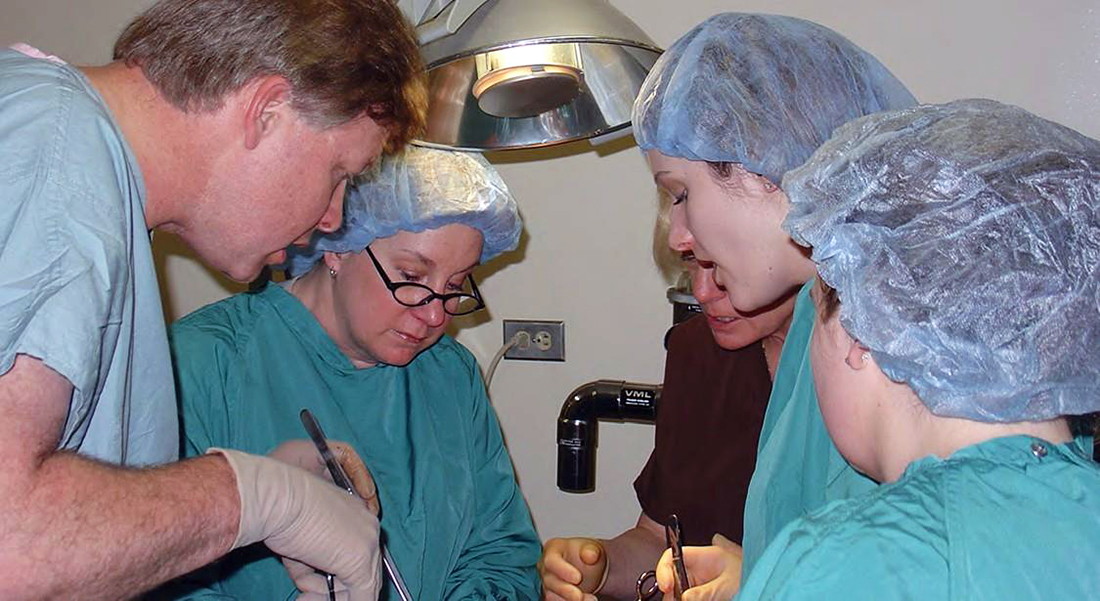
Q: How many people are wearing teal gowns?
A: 3